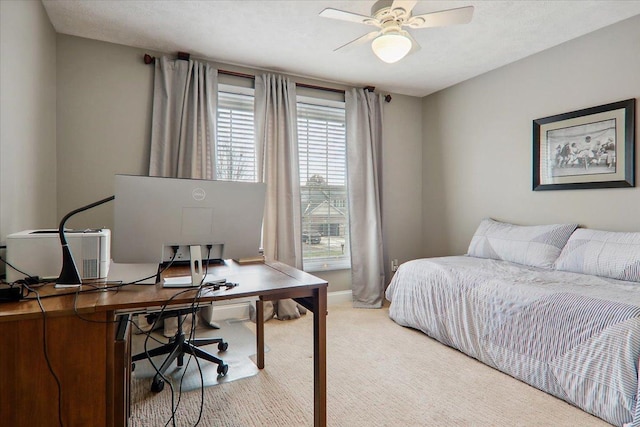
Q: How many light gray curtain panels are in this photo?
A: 3